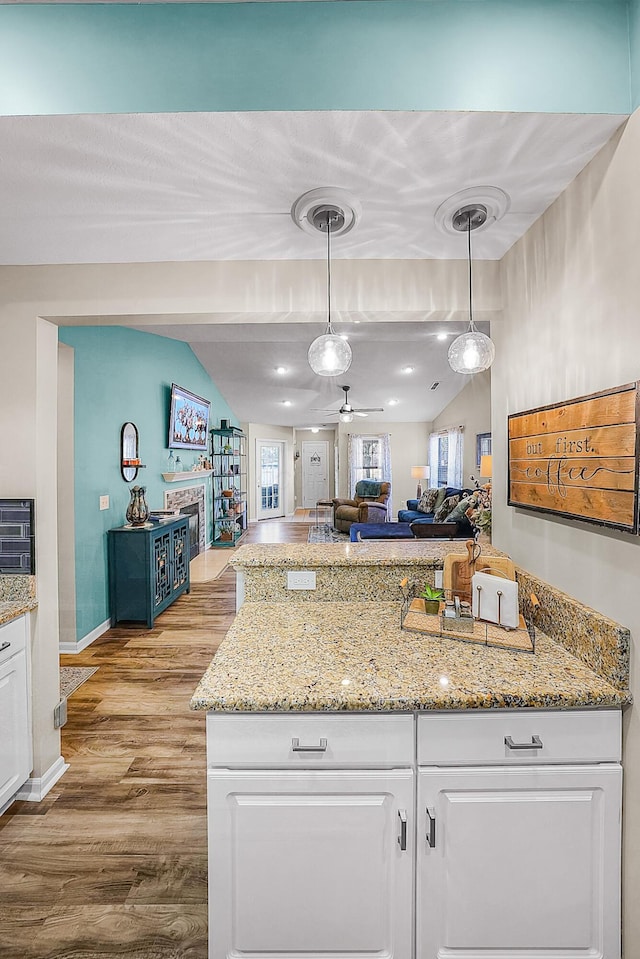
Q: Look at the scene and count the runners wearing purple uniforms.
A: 0